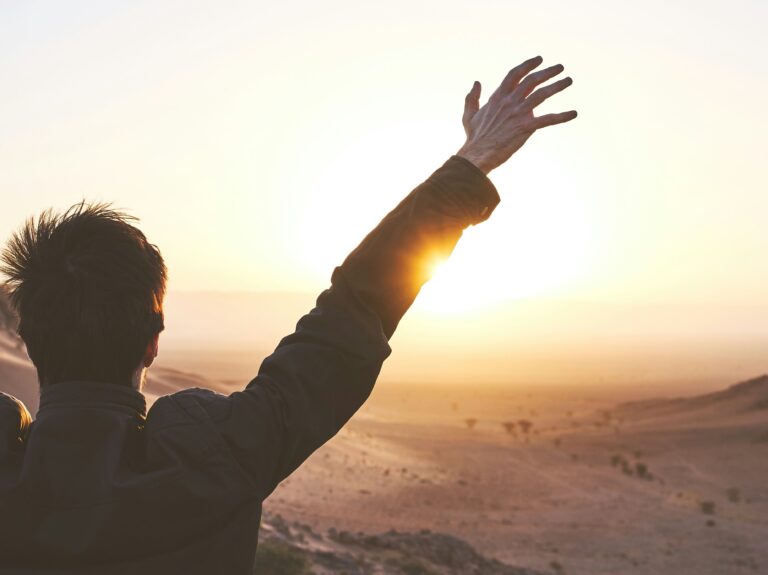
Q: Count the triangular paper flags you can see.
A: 0